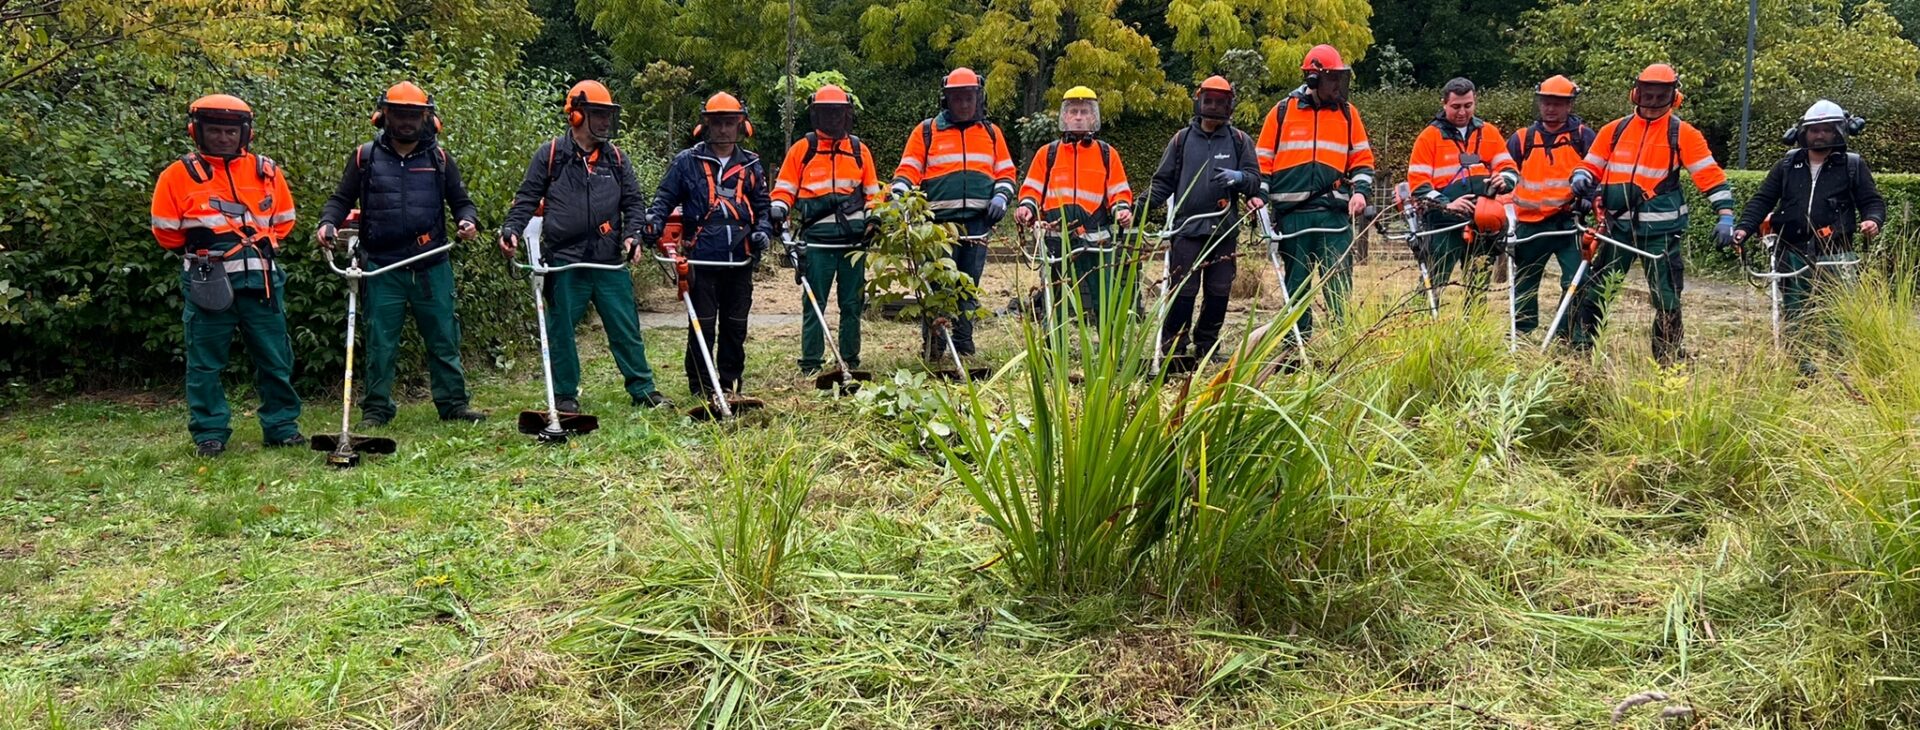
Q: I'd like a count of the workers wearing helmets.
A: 12